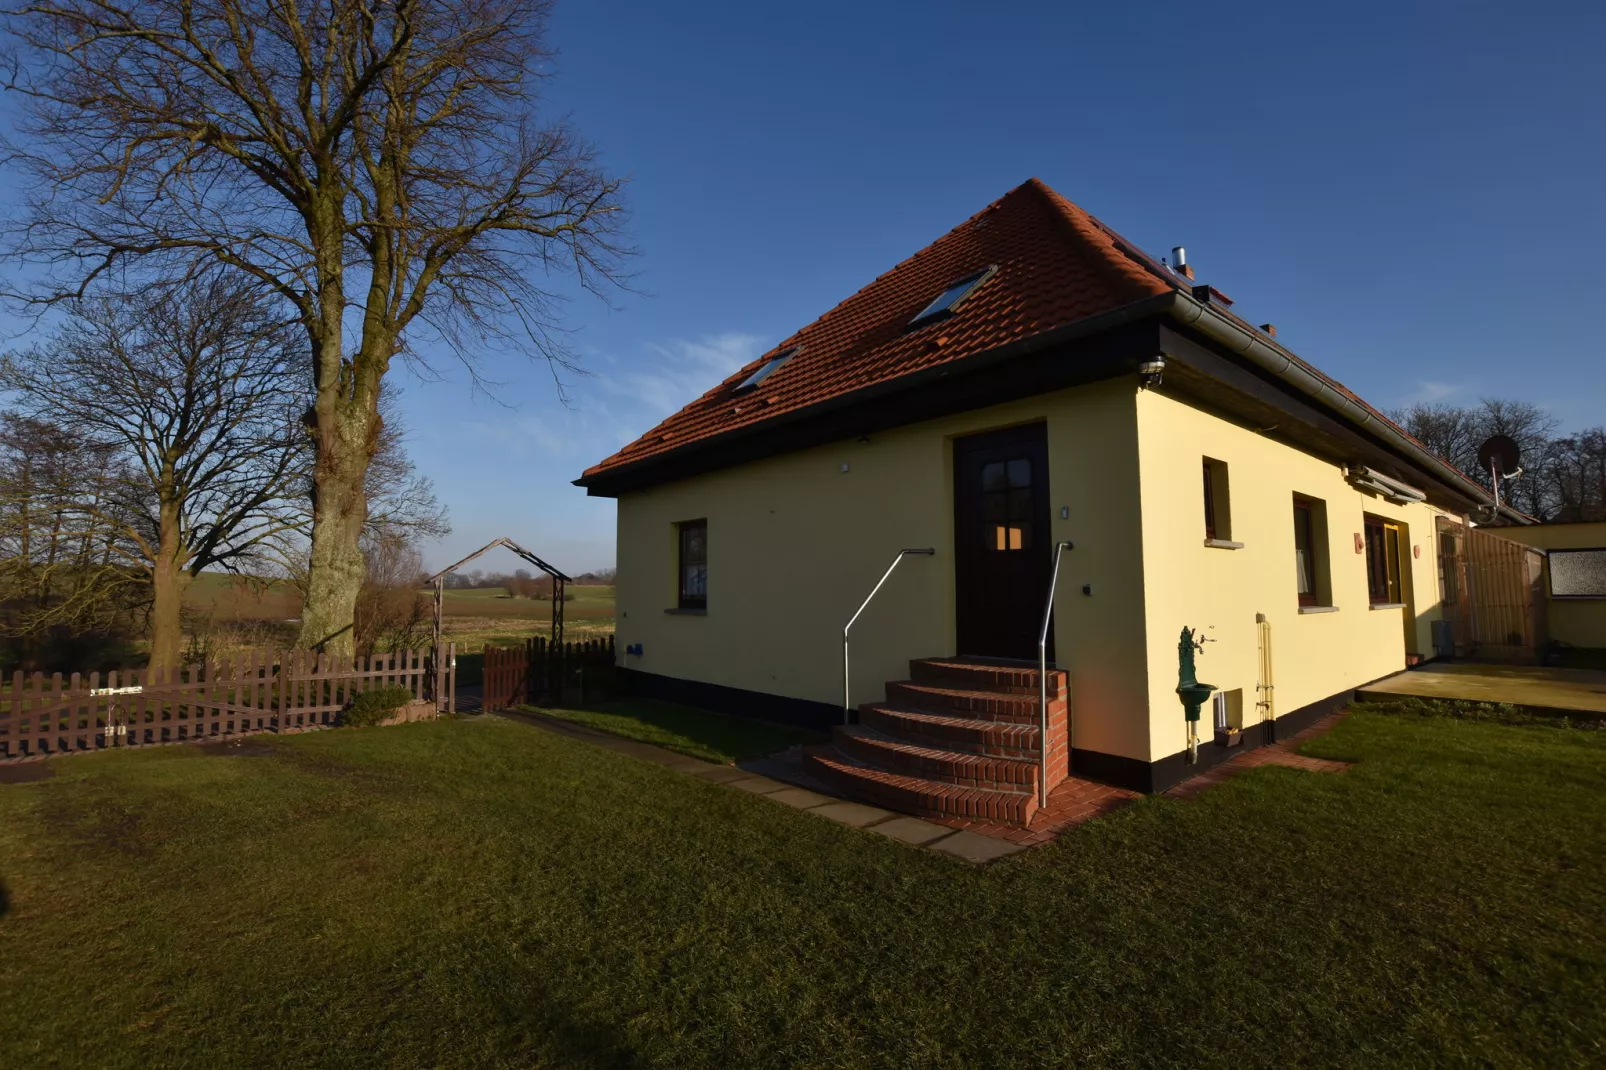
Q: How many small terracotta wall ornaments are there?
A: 2